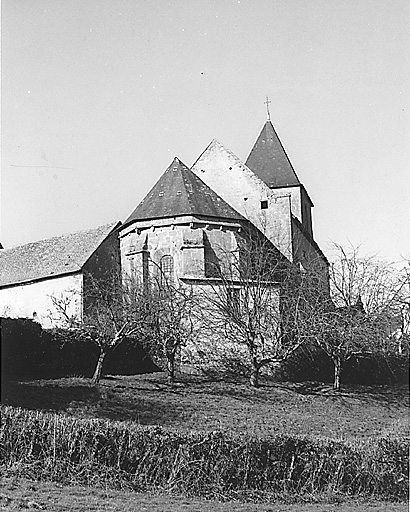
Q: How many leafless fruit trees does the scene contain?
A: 4